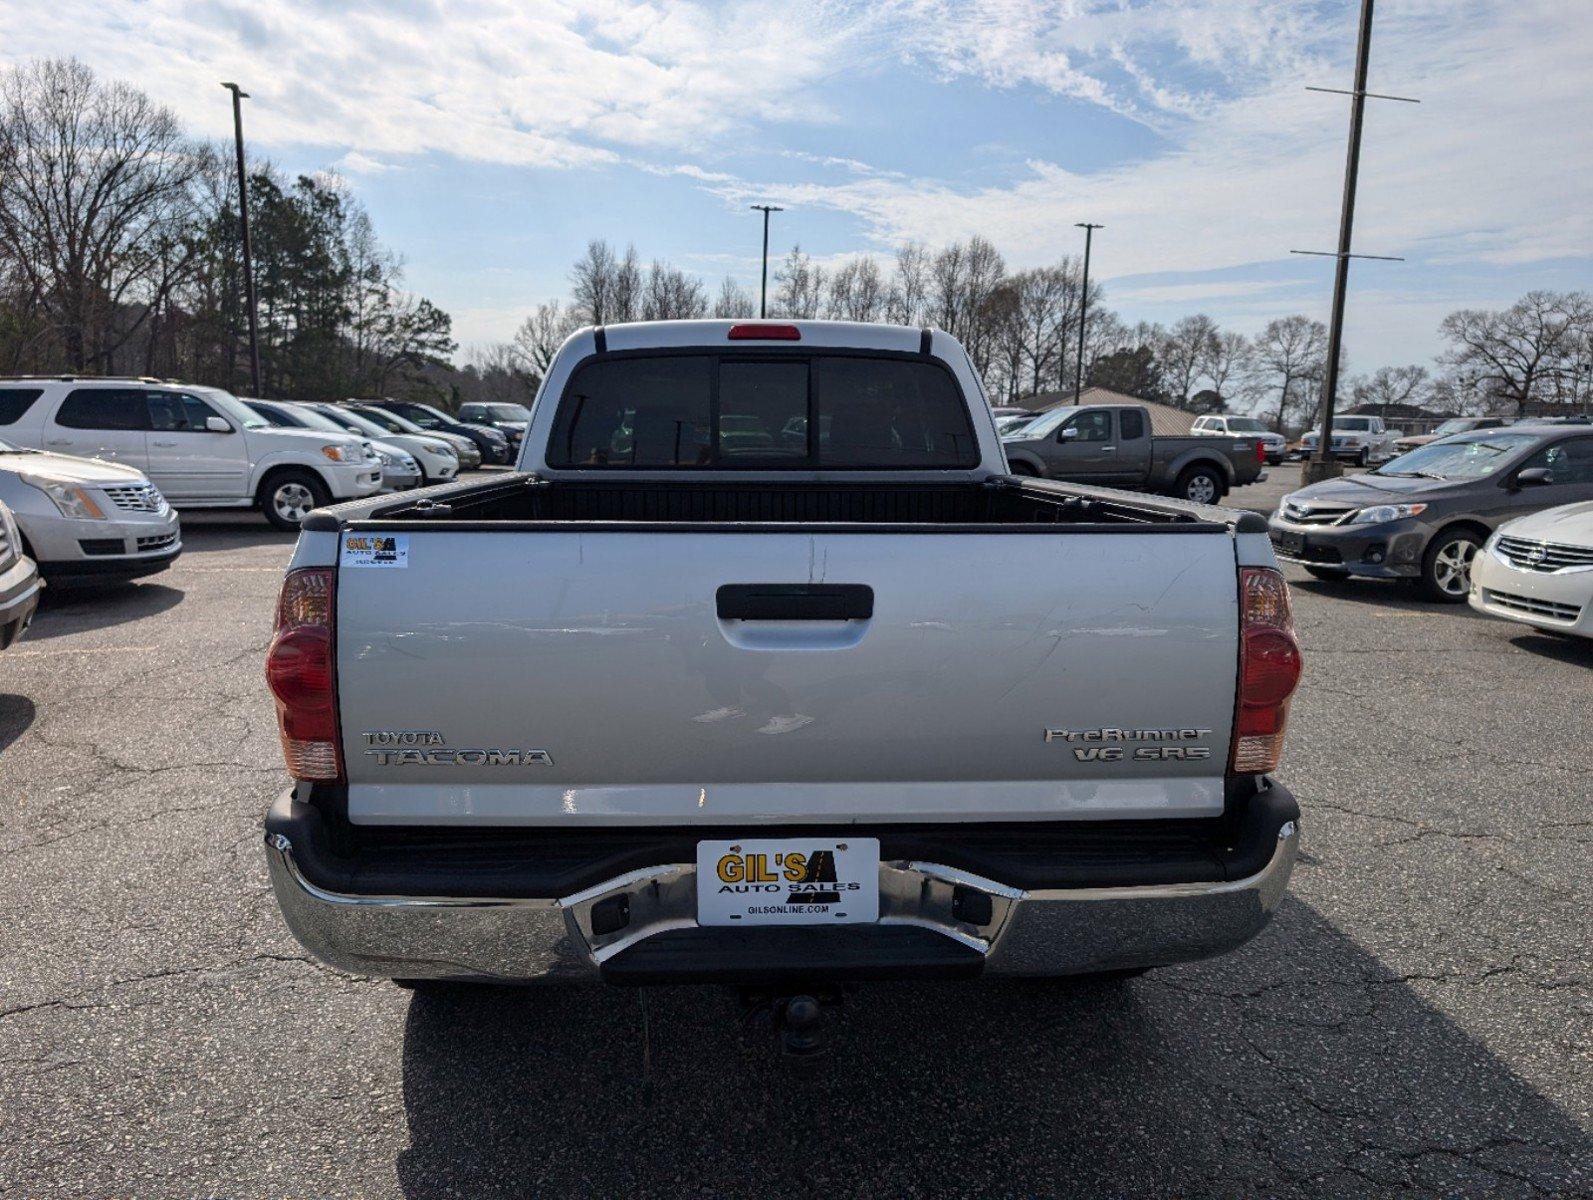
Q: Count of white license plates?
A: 1